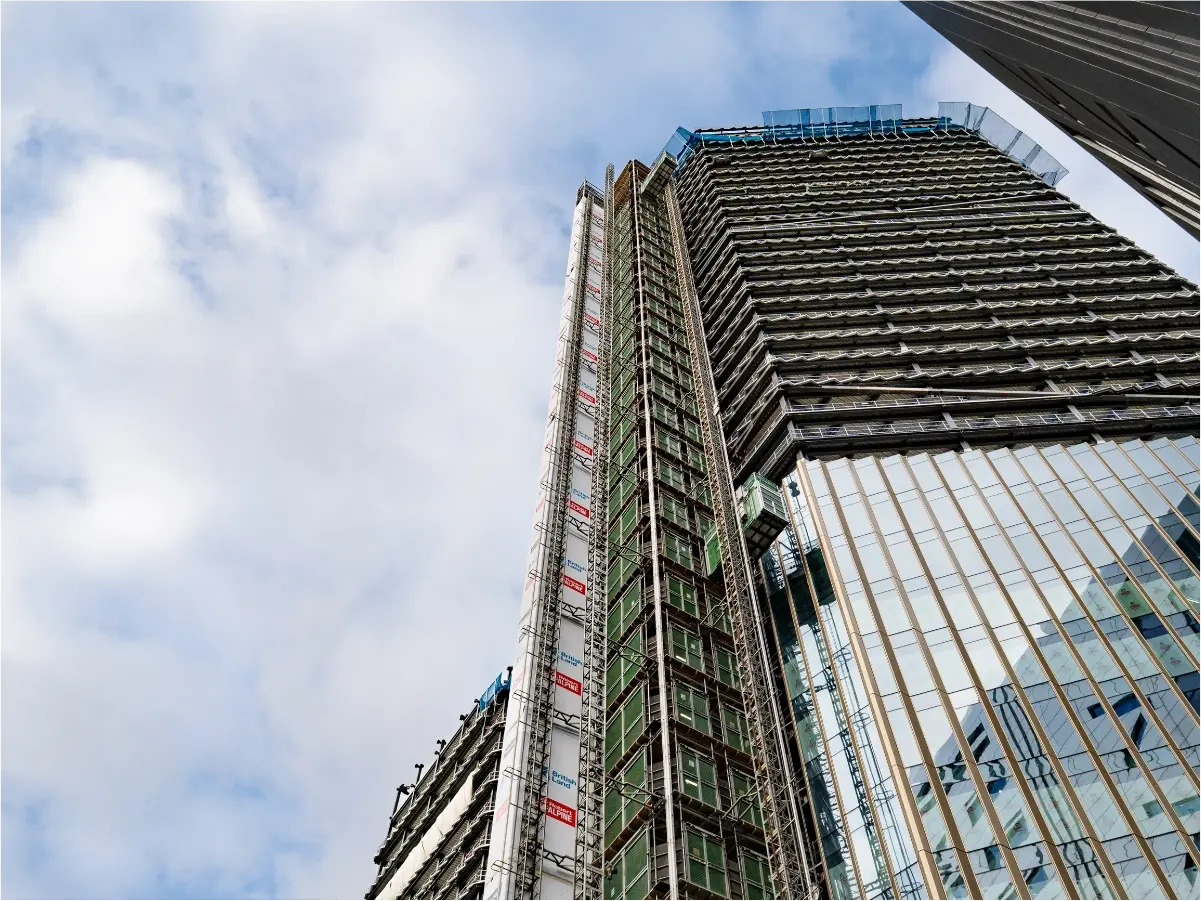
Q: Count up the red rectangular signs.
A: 12